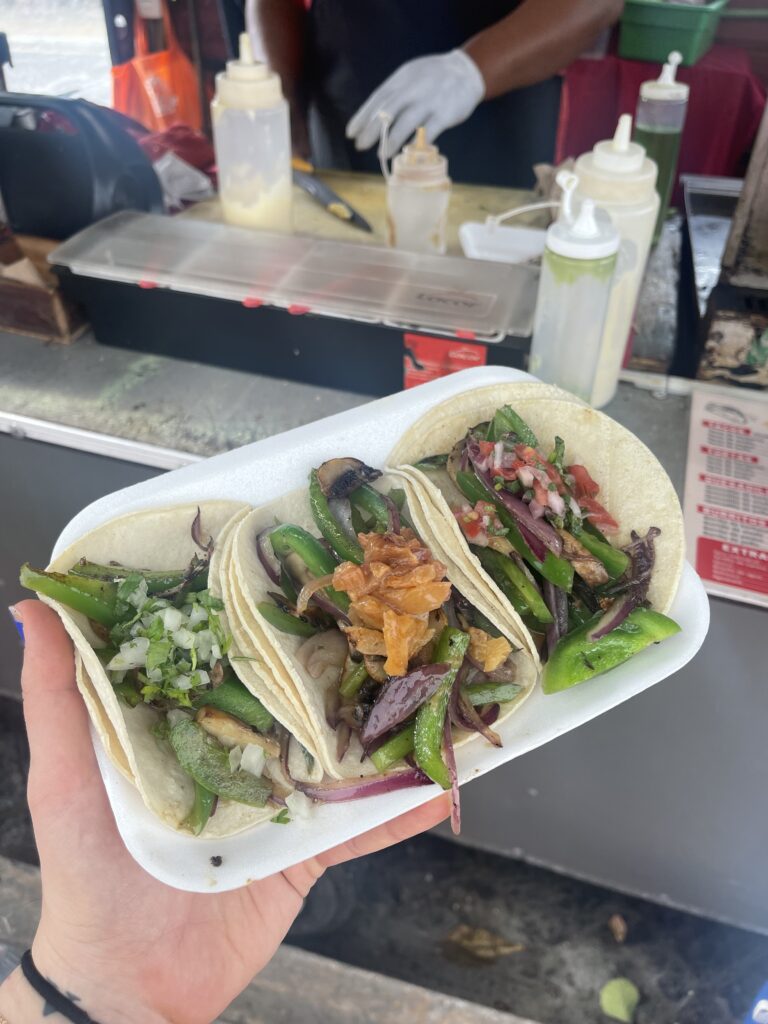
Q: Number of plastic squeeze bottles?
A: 5